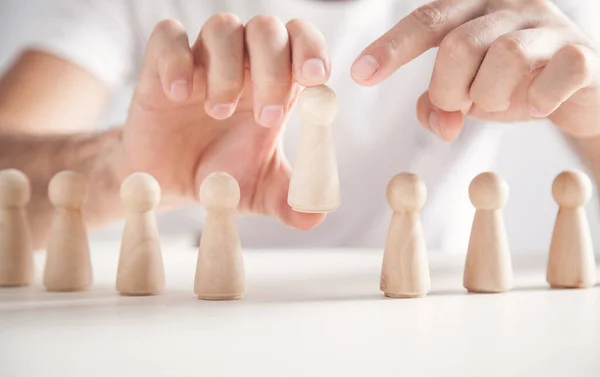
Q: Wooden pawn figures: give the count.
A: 8